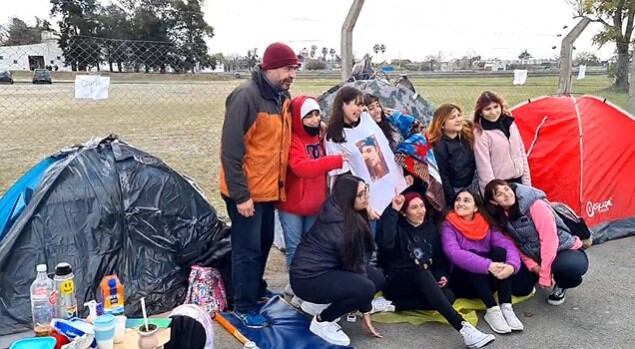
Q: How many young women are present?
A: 9